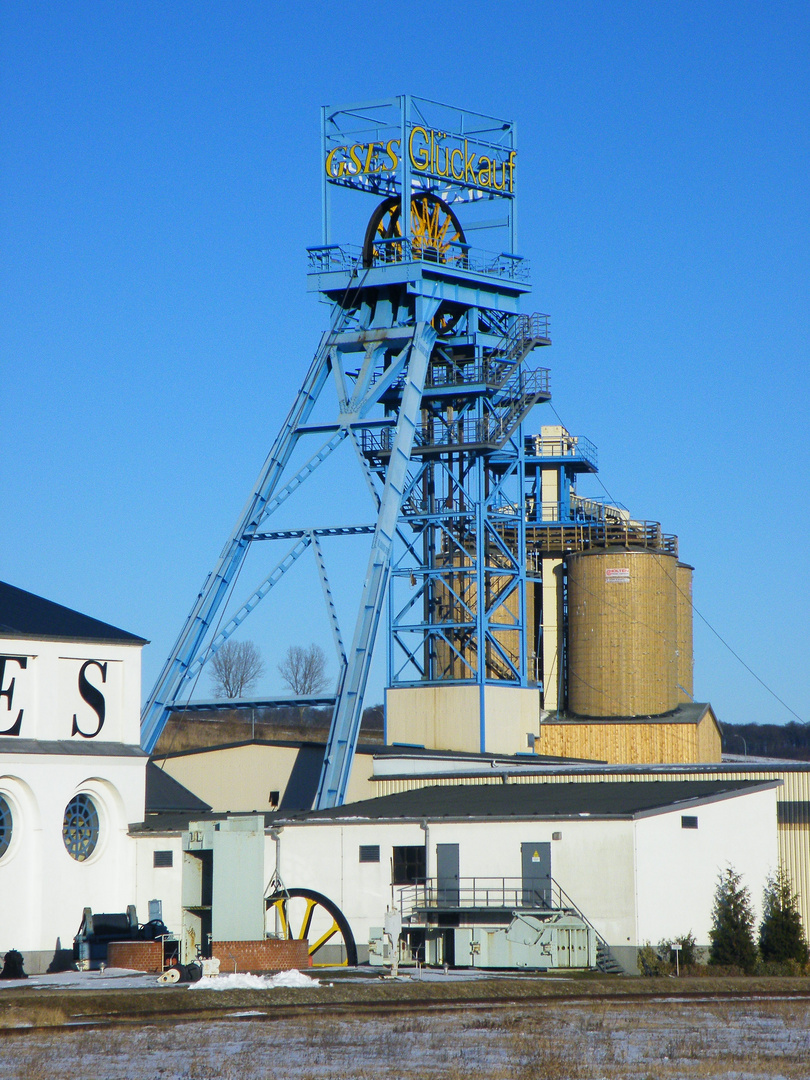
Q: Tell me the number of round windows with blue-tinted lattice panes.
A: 2